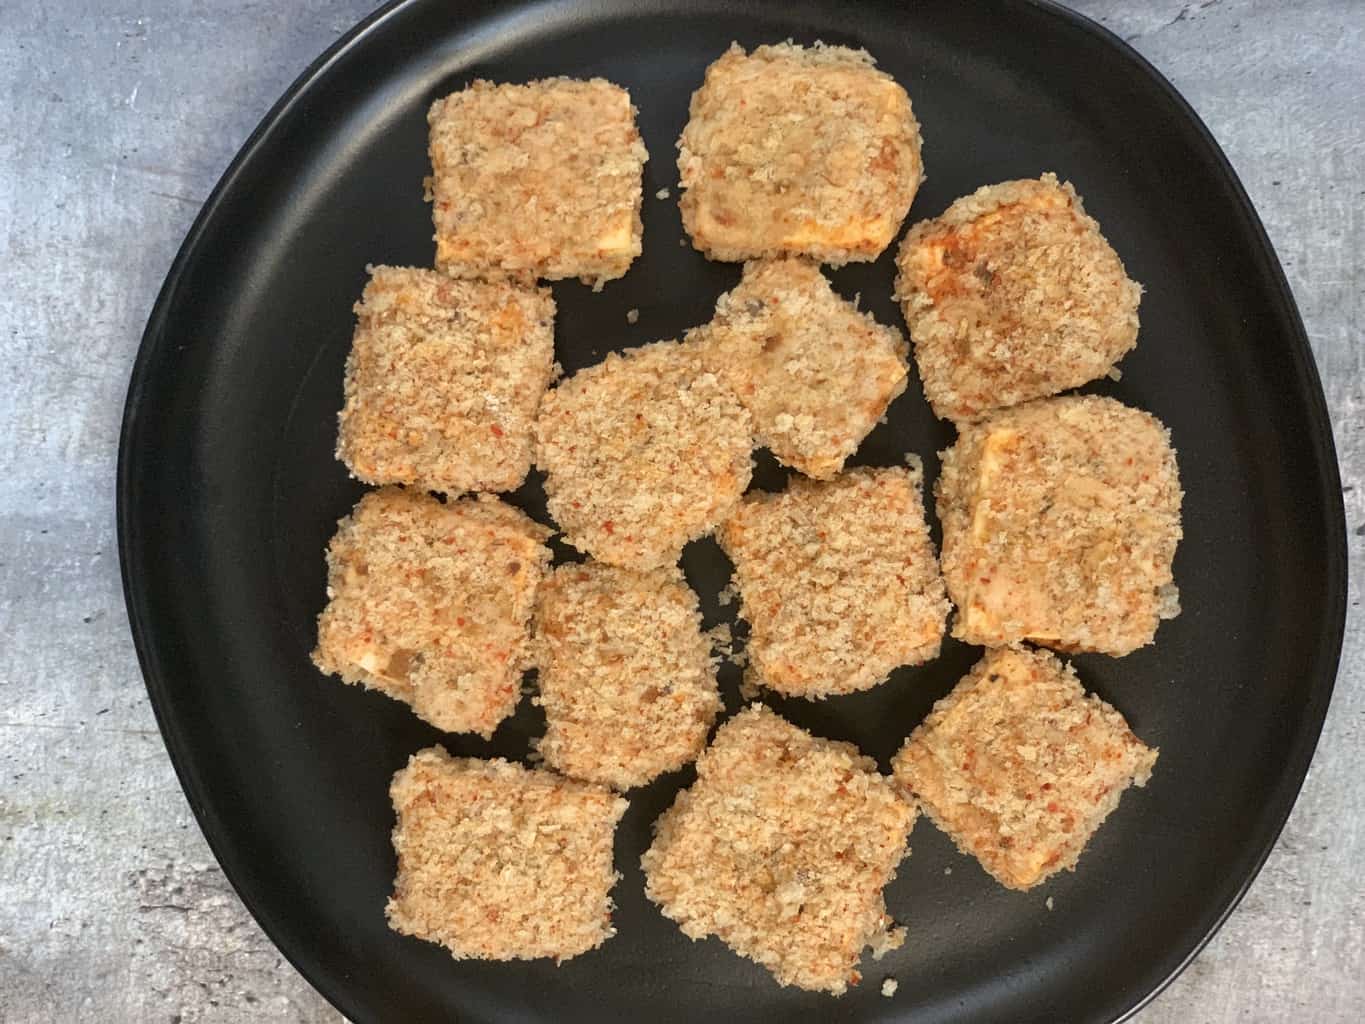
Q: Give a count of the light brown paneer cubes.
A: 13